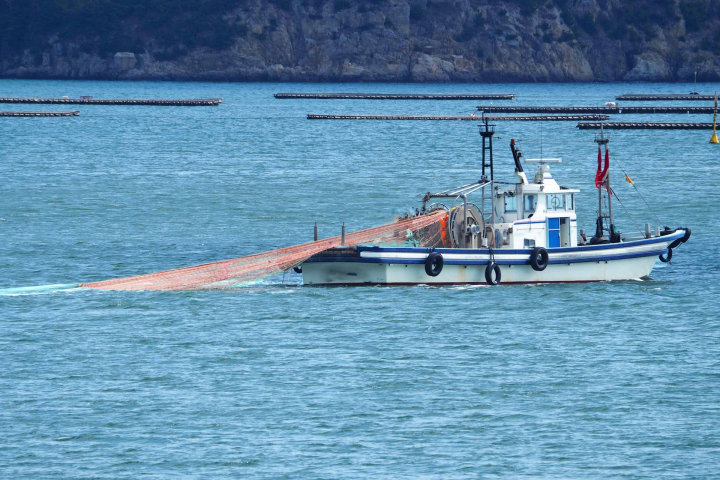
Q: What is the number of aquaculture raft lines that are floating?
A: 7